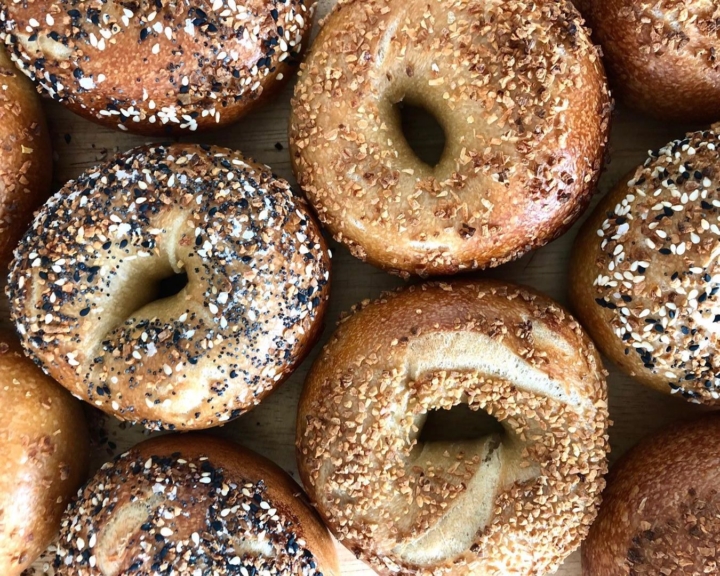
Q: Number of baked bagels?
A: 10